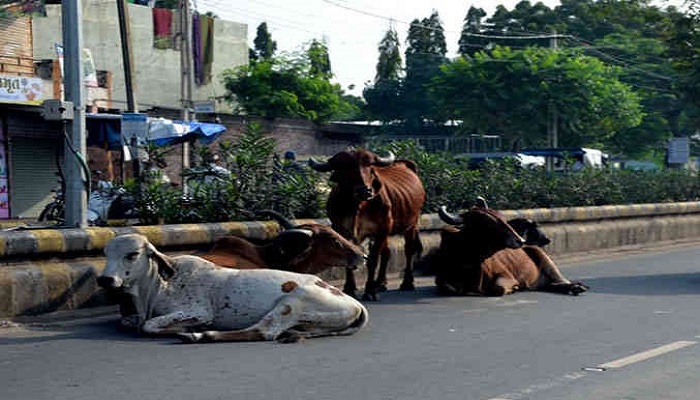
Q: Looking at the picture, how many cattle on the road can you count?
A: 5